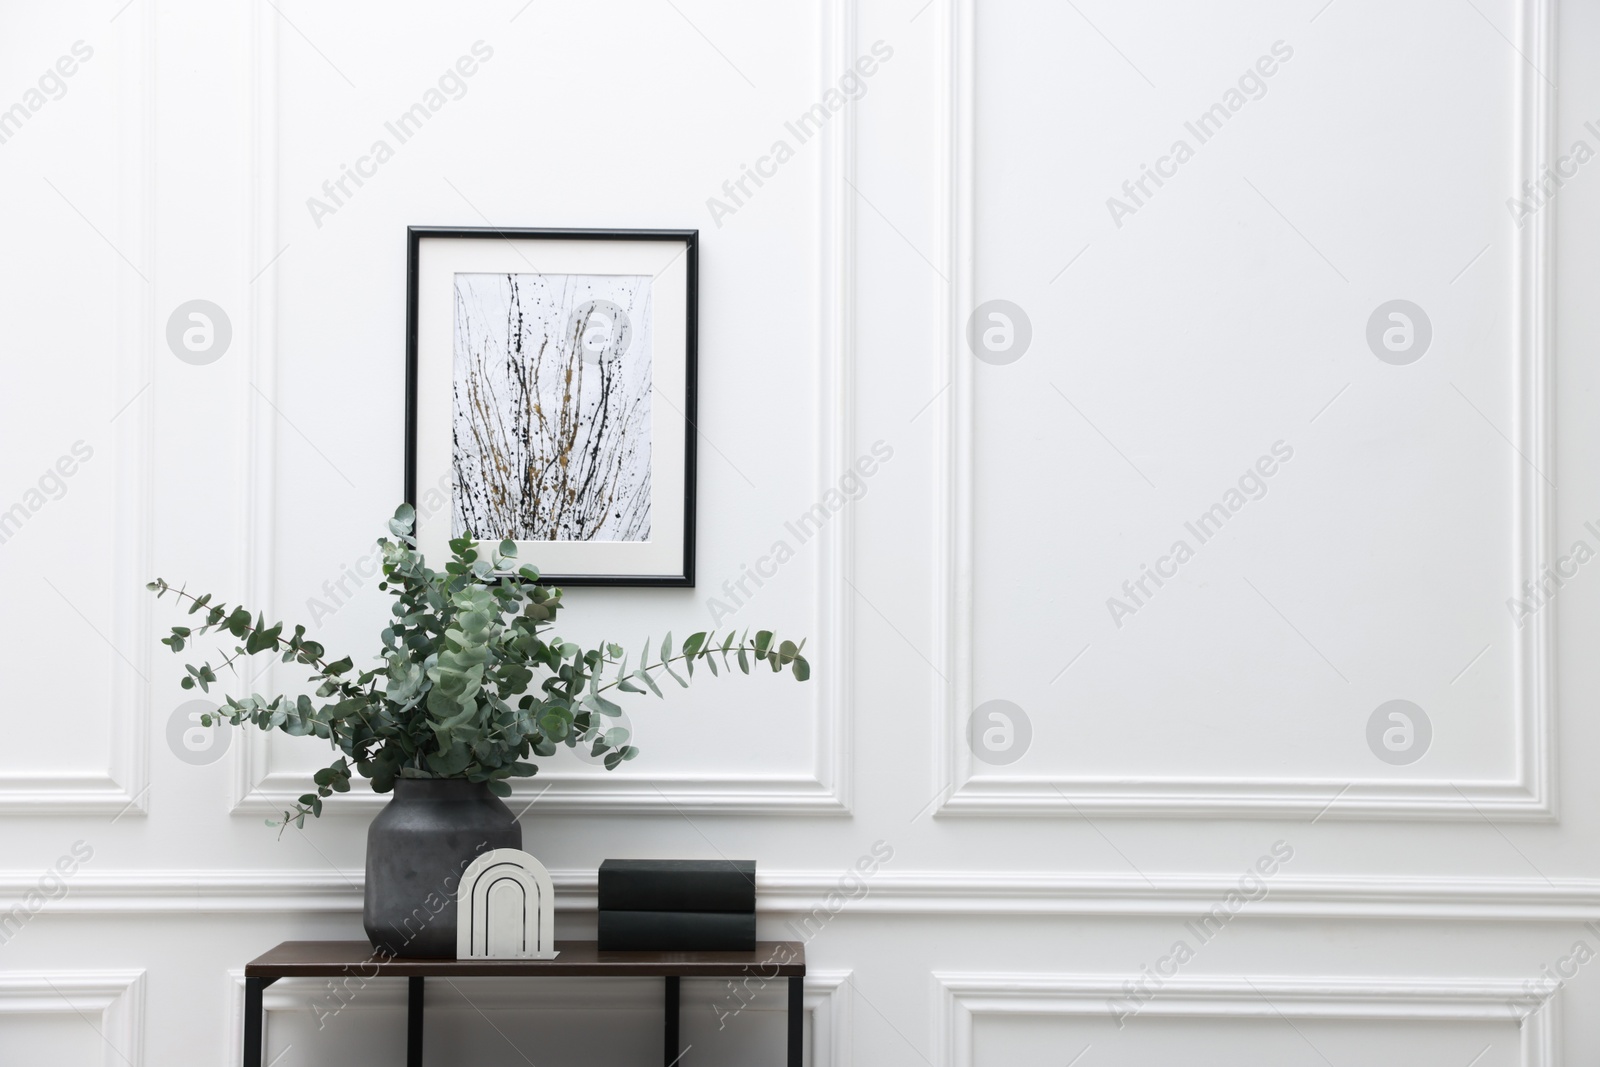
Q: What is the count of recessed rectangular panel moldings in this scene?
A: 6